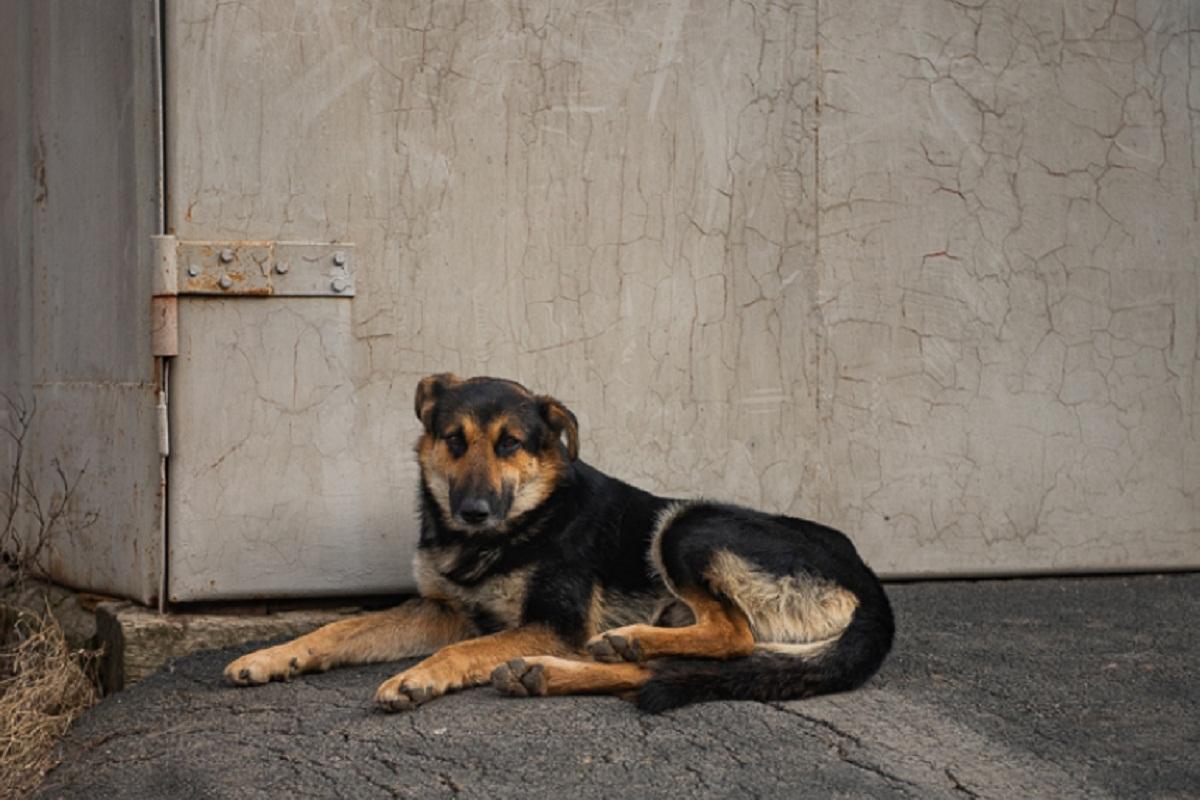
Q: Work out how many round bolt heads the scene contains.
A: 6